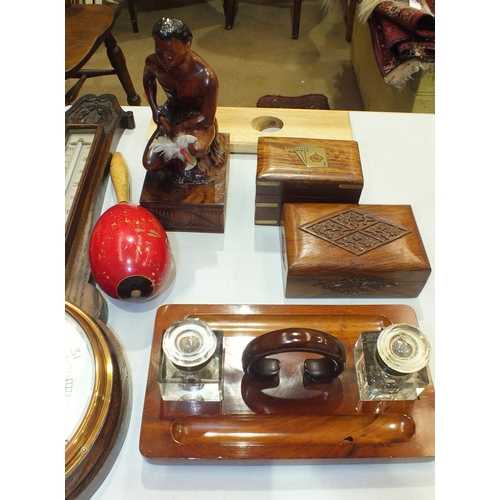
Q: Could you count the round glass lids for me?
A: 2